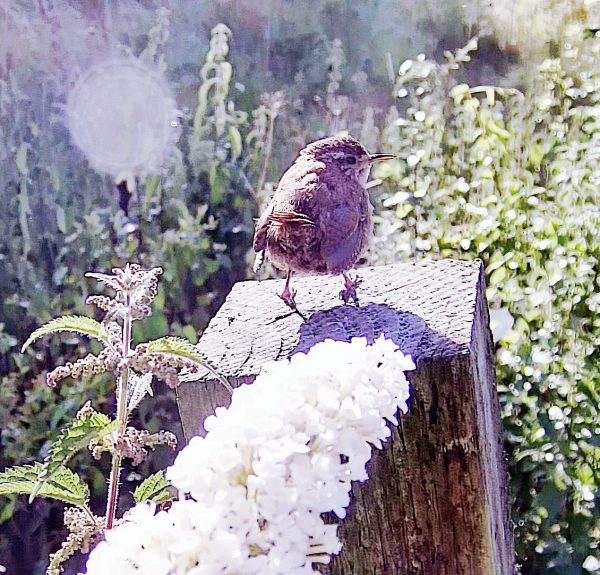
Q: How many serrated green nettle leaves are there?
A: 5